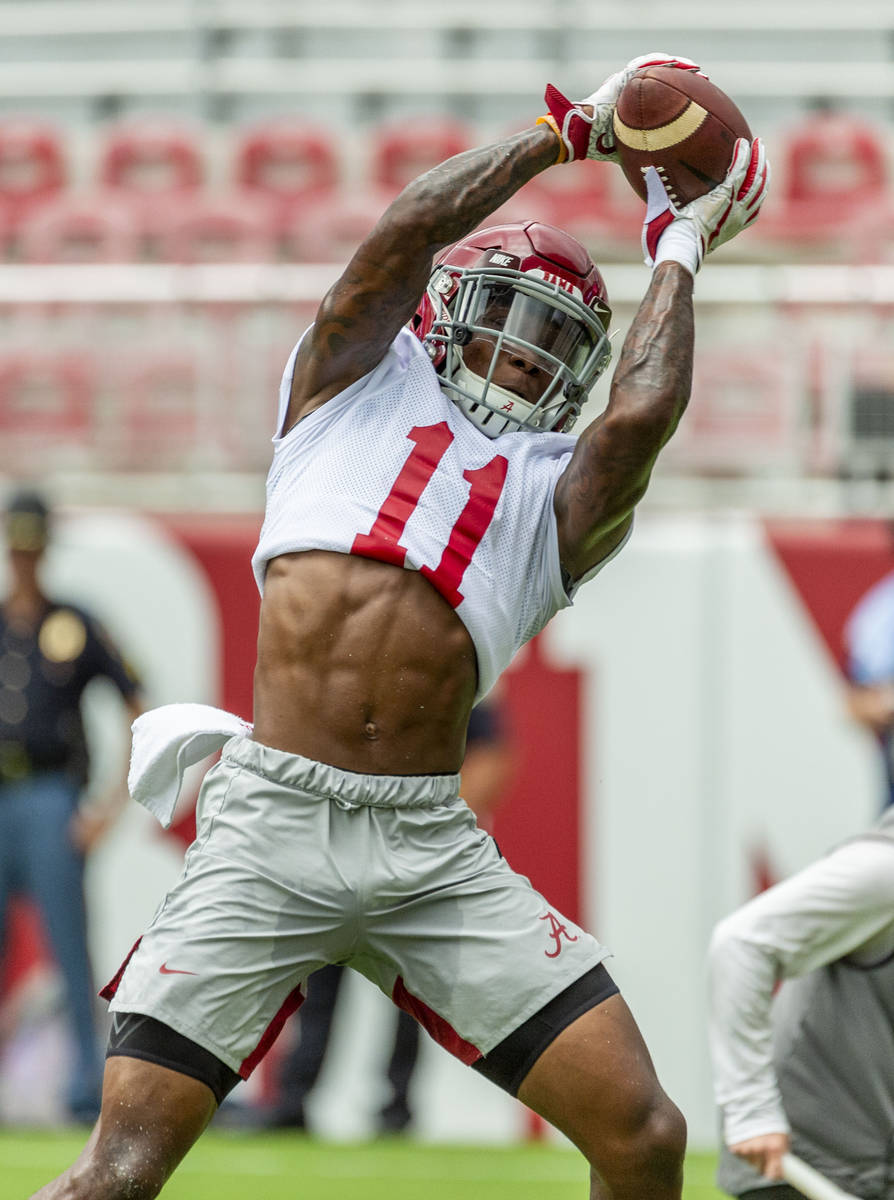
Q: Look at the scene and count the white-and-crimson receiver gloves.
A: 2